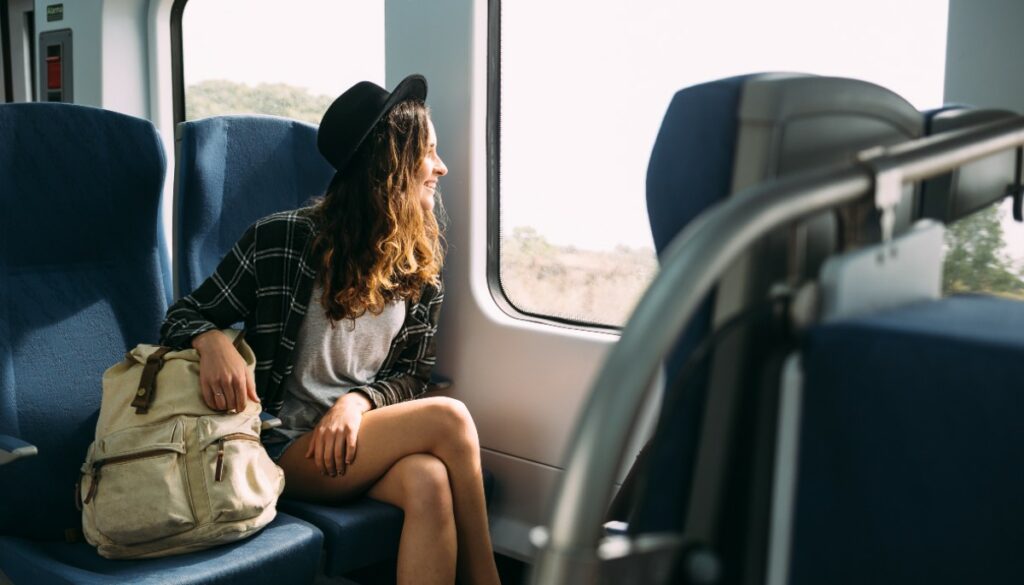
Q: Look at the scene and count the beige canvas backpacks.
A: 1